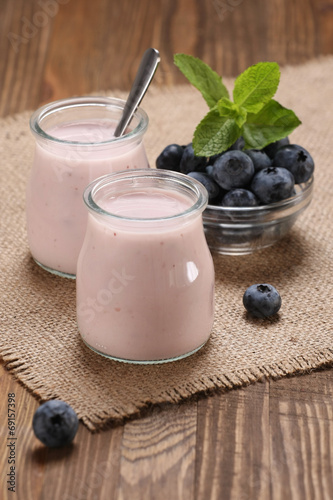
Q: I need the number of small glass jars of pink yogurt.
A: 2